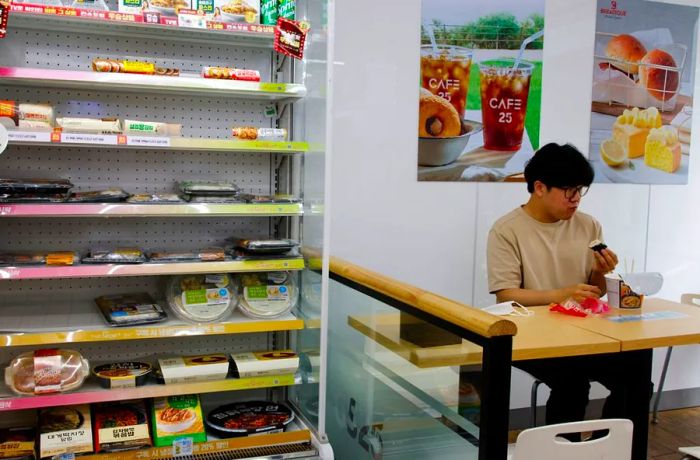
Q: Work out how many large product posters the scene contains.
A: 2